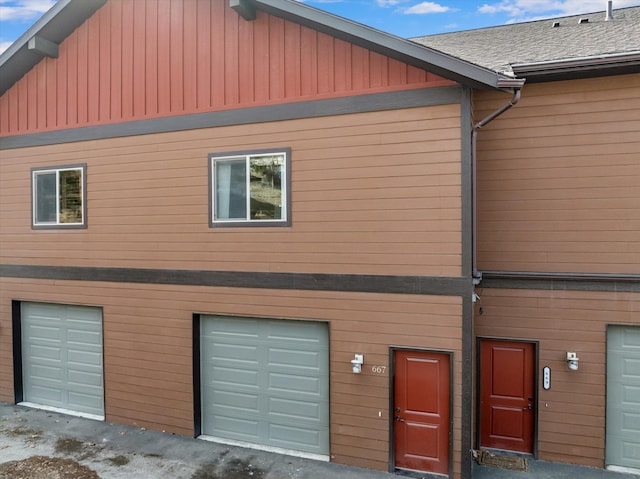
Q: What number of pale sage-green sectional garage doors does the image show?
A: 3